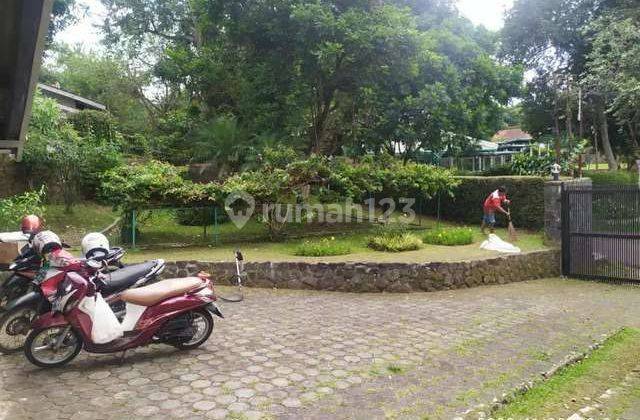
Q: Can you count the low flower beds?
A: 3